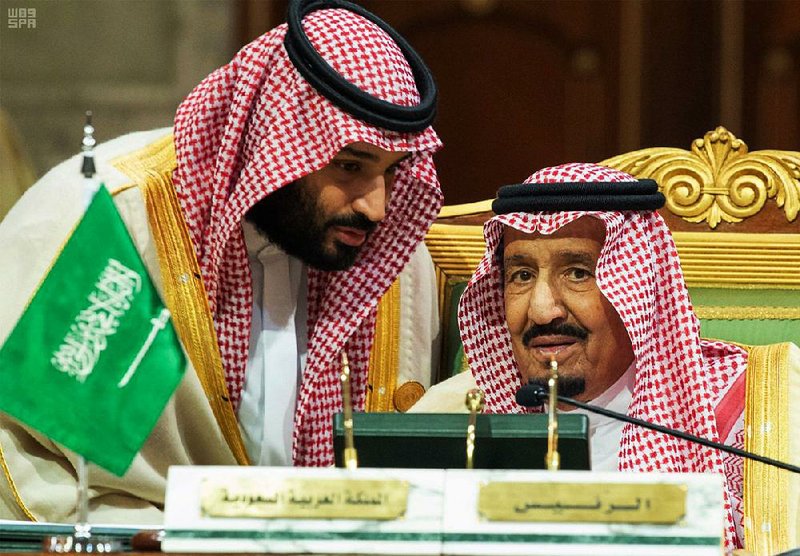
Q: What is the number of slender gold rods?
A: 3